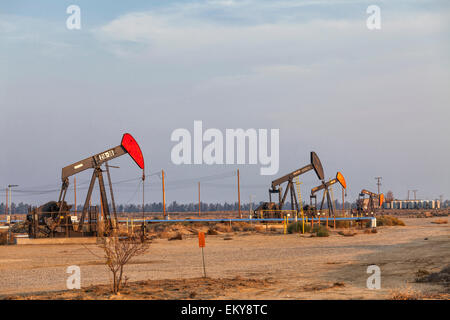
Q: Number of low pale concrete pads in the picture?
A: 2